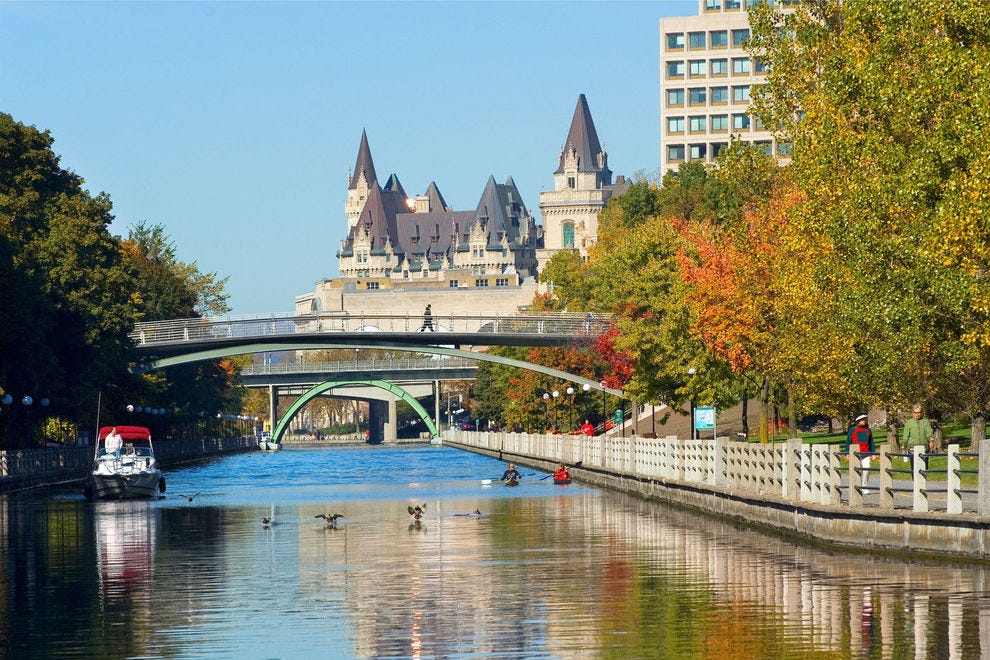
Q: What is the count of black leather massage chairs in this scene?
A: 0